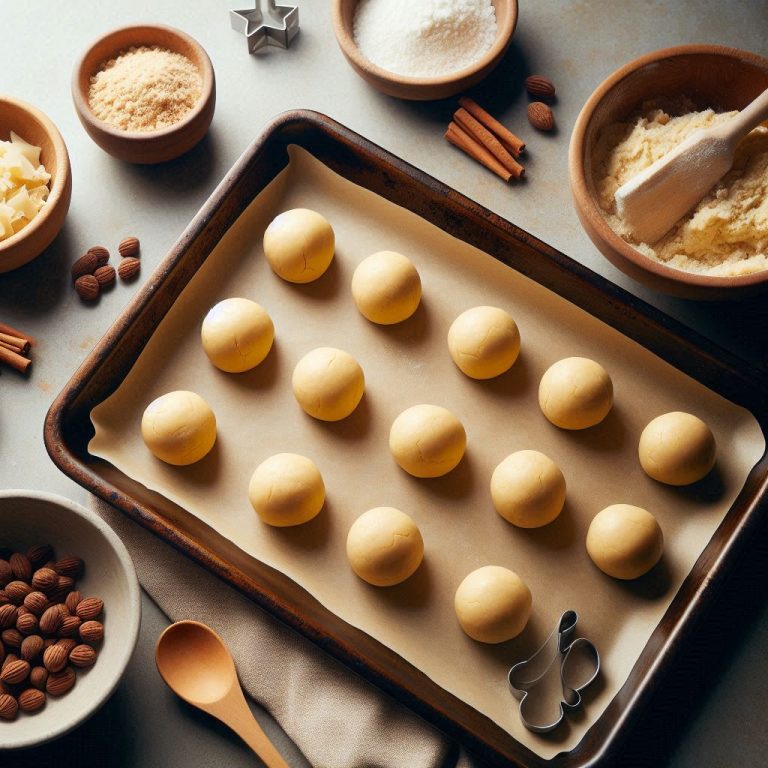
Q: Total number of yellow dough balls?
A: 14